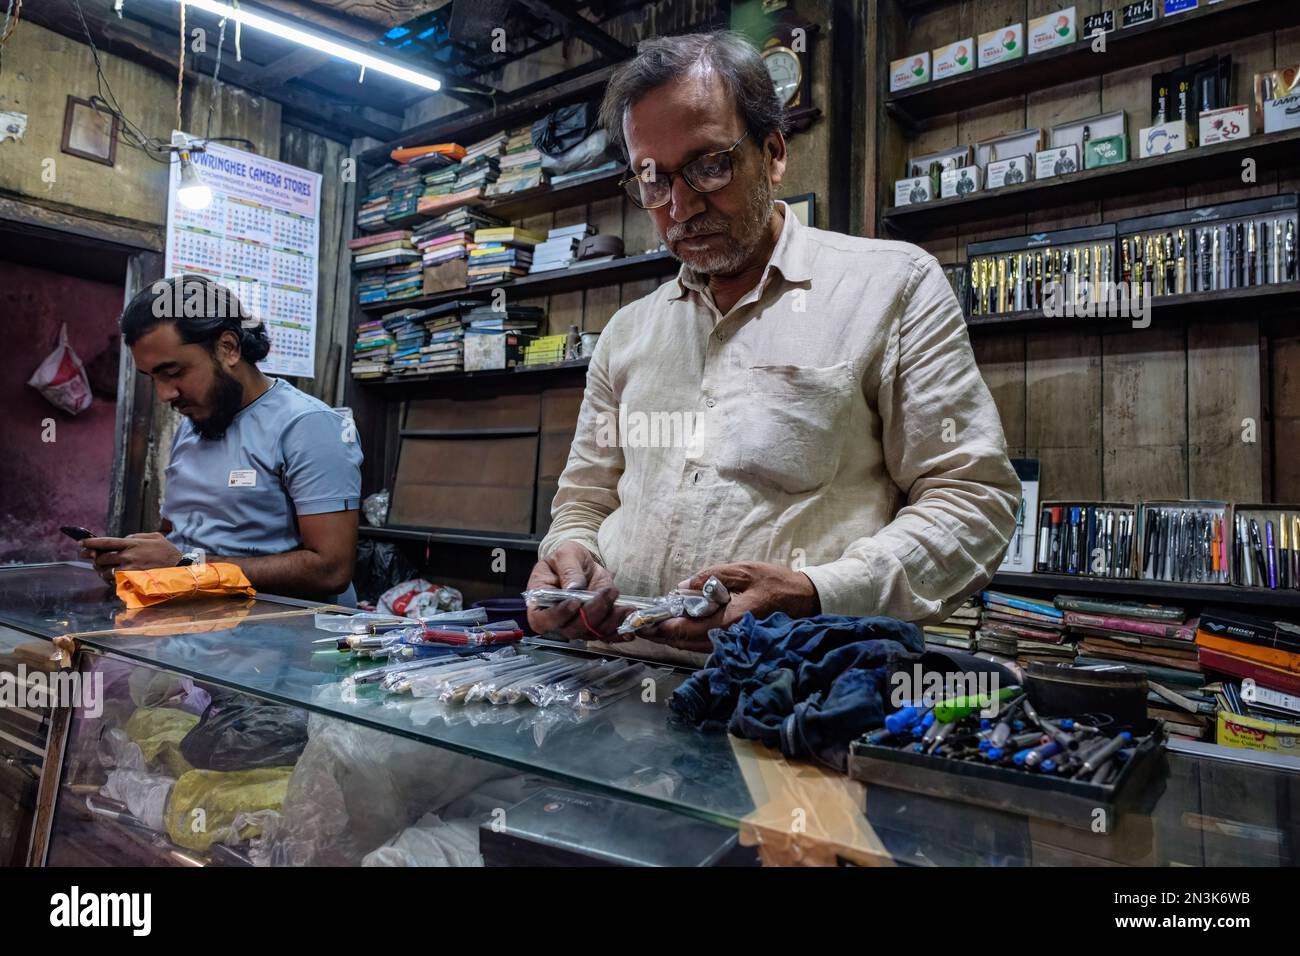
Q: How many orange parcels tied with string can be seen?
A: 1